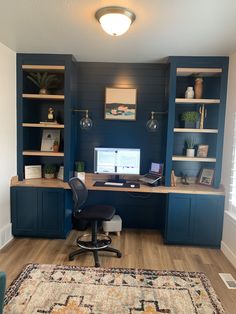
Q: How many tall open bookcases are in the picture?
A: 2